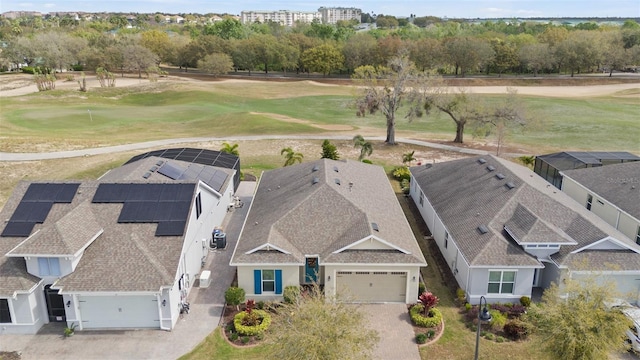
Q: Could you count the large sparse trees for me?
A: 2